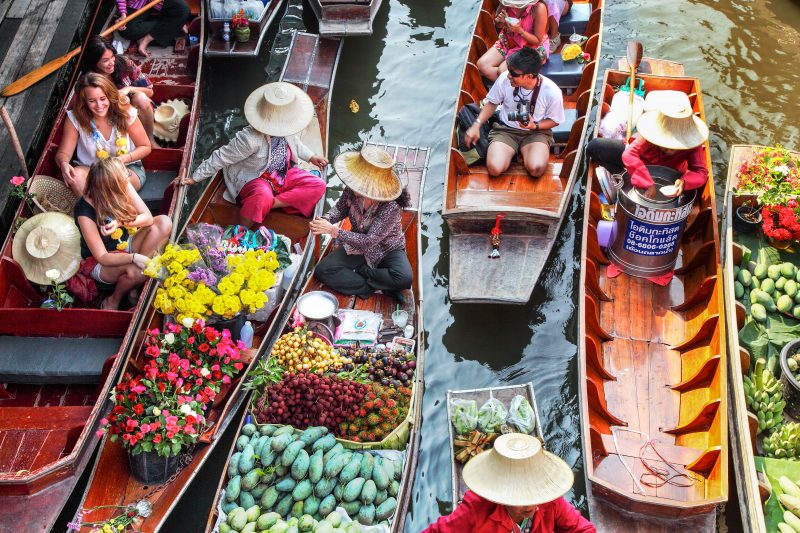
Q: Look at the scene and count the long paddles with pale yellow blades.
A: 1